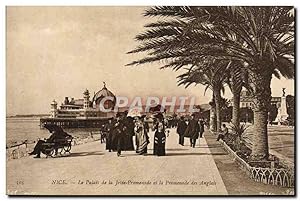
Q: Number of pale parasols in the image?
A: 1